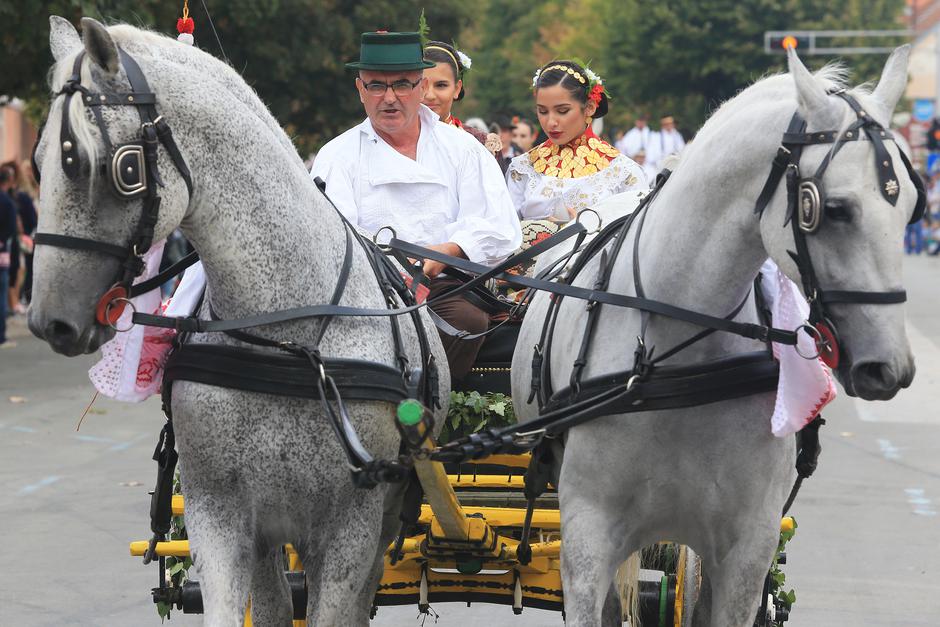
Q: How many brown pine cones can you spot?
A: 0